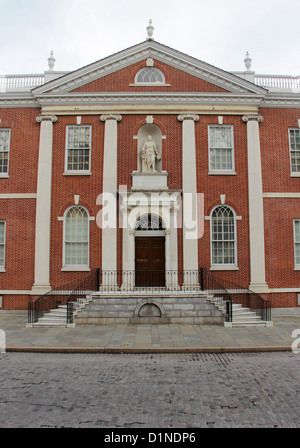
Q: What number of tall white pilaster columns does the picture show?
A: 4